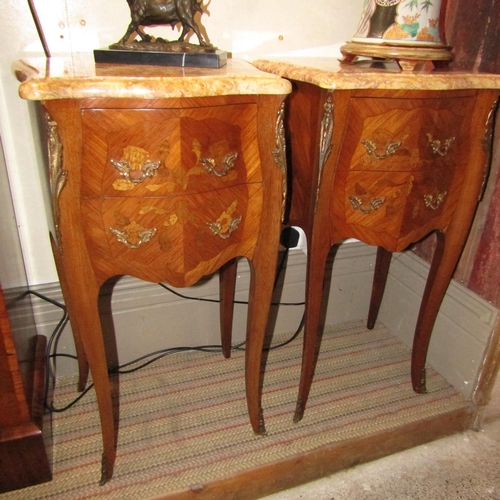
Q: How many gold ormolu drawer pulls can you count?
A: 8